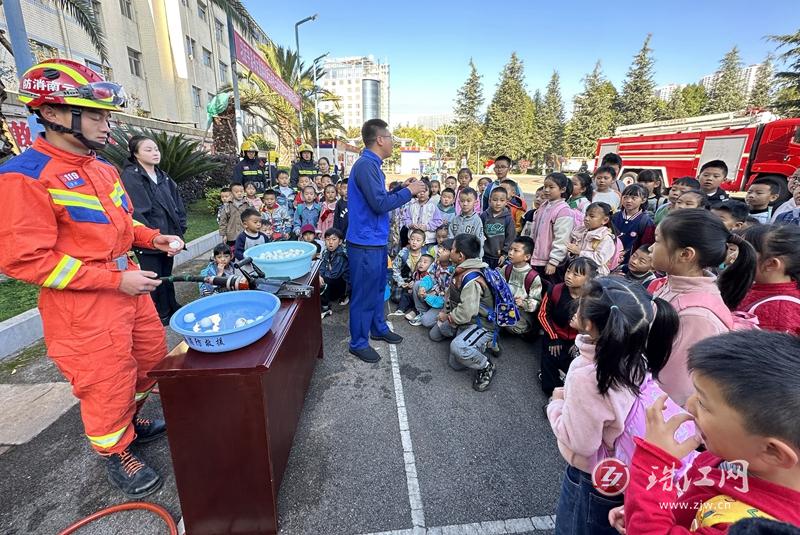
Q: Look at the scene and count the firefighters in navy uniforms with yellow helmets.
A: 2